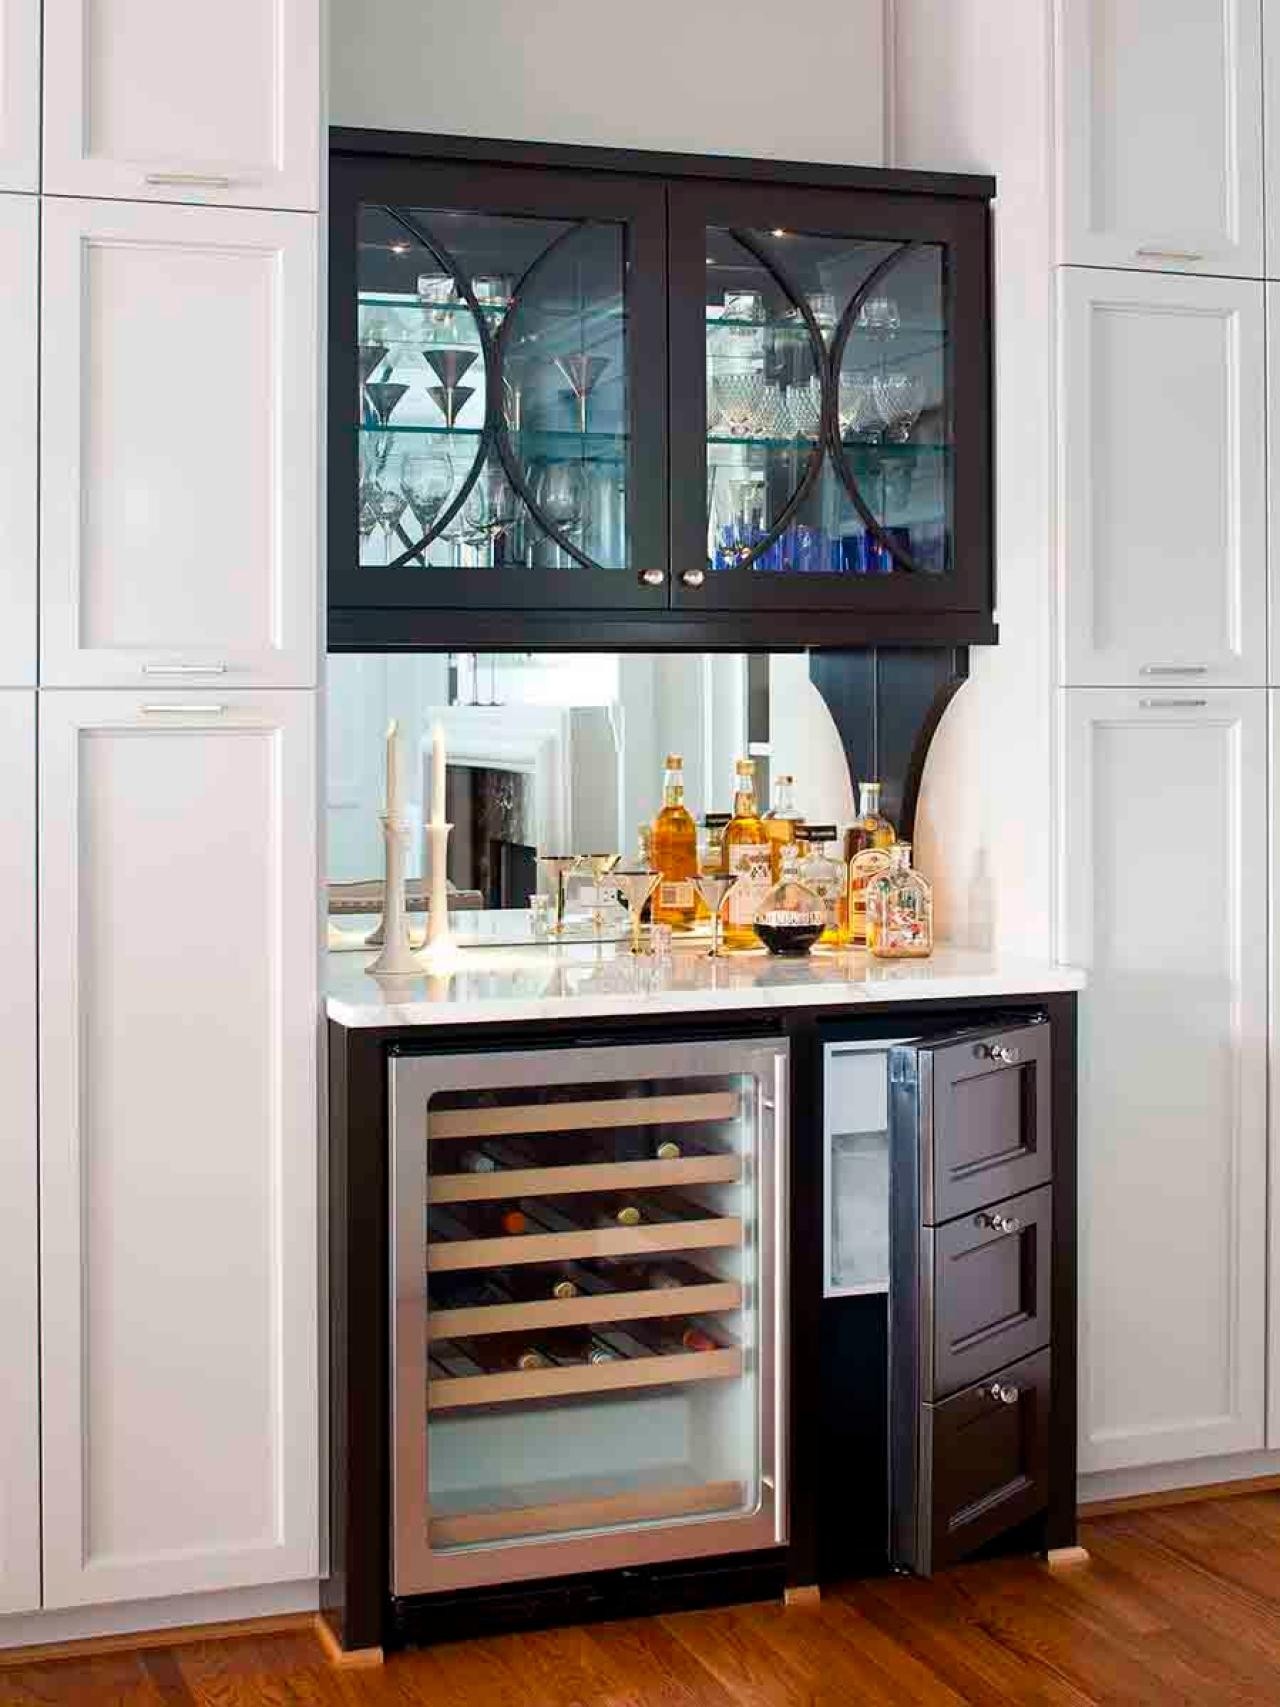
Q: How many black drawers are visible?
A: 3